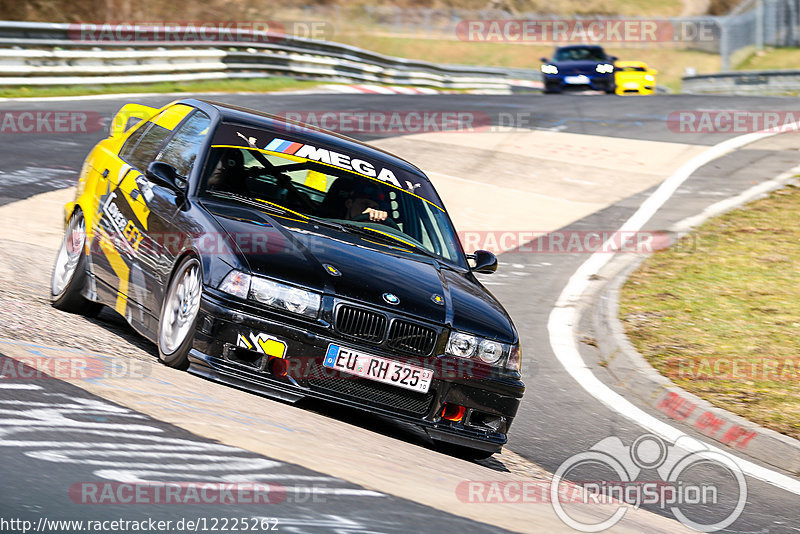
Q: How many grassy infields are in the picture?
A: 1